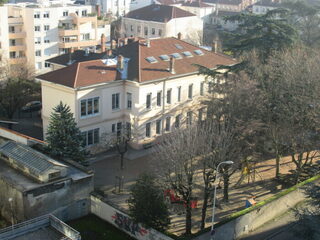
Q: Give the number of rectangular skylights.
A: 6